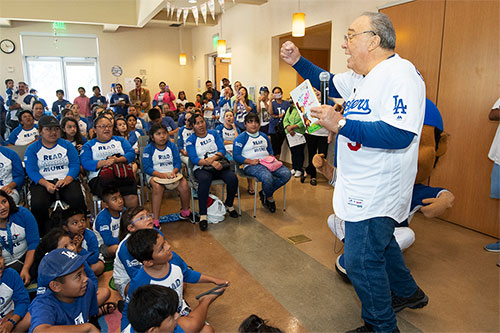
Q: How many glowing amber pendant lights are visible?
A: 3